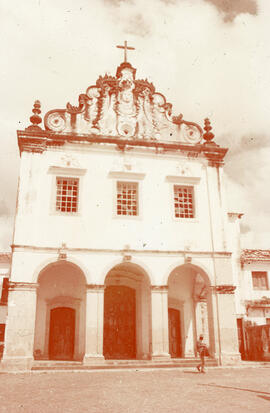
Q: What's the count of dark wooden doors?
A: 3